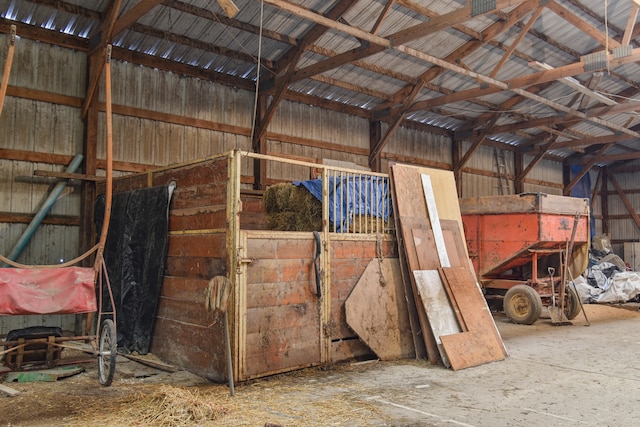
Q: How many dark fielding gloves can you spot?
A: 0